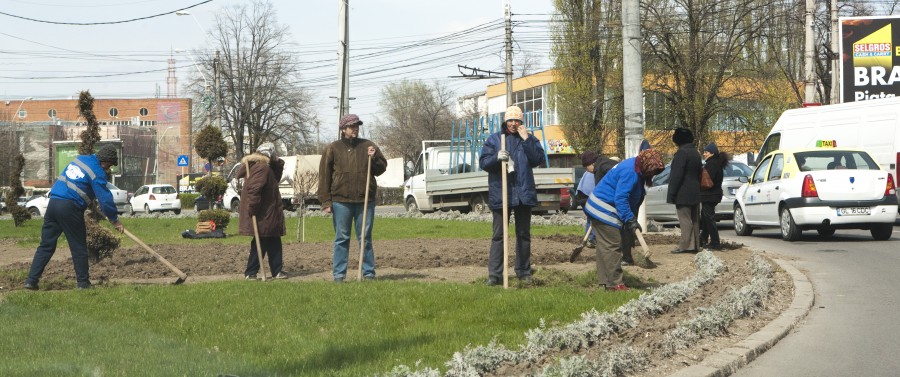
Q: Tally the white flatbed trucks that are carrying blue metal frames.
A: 1